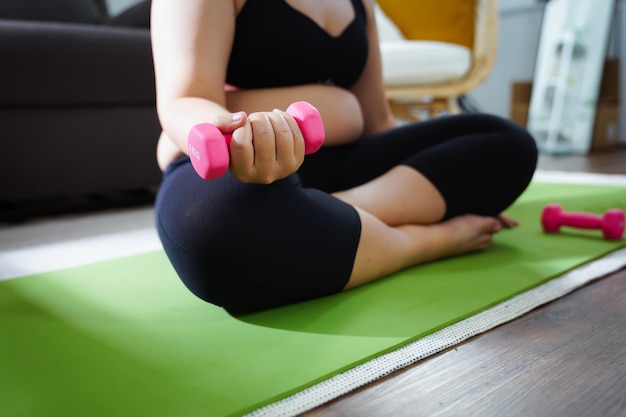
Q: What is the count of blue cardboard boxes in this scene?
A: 0